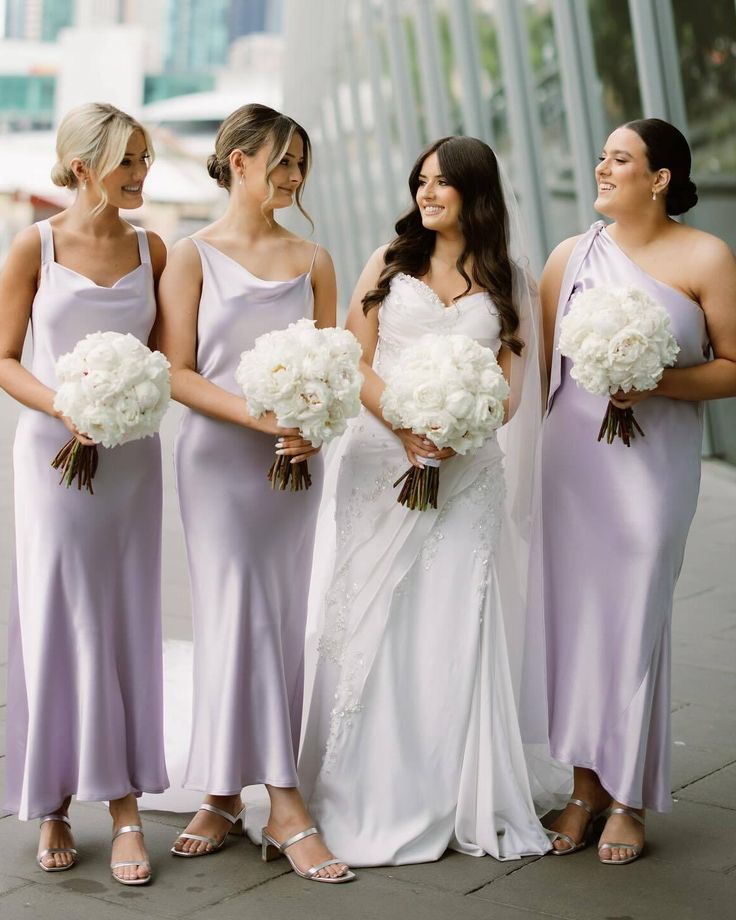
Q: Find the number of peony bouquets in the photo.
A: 4